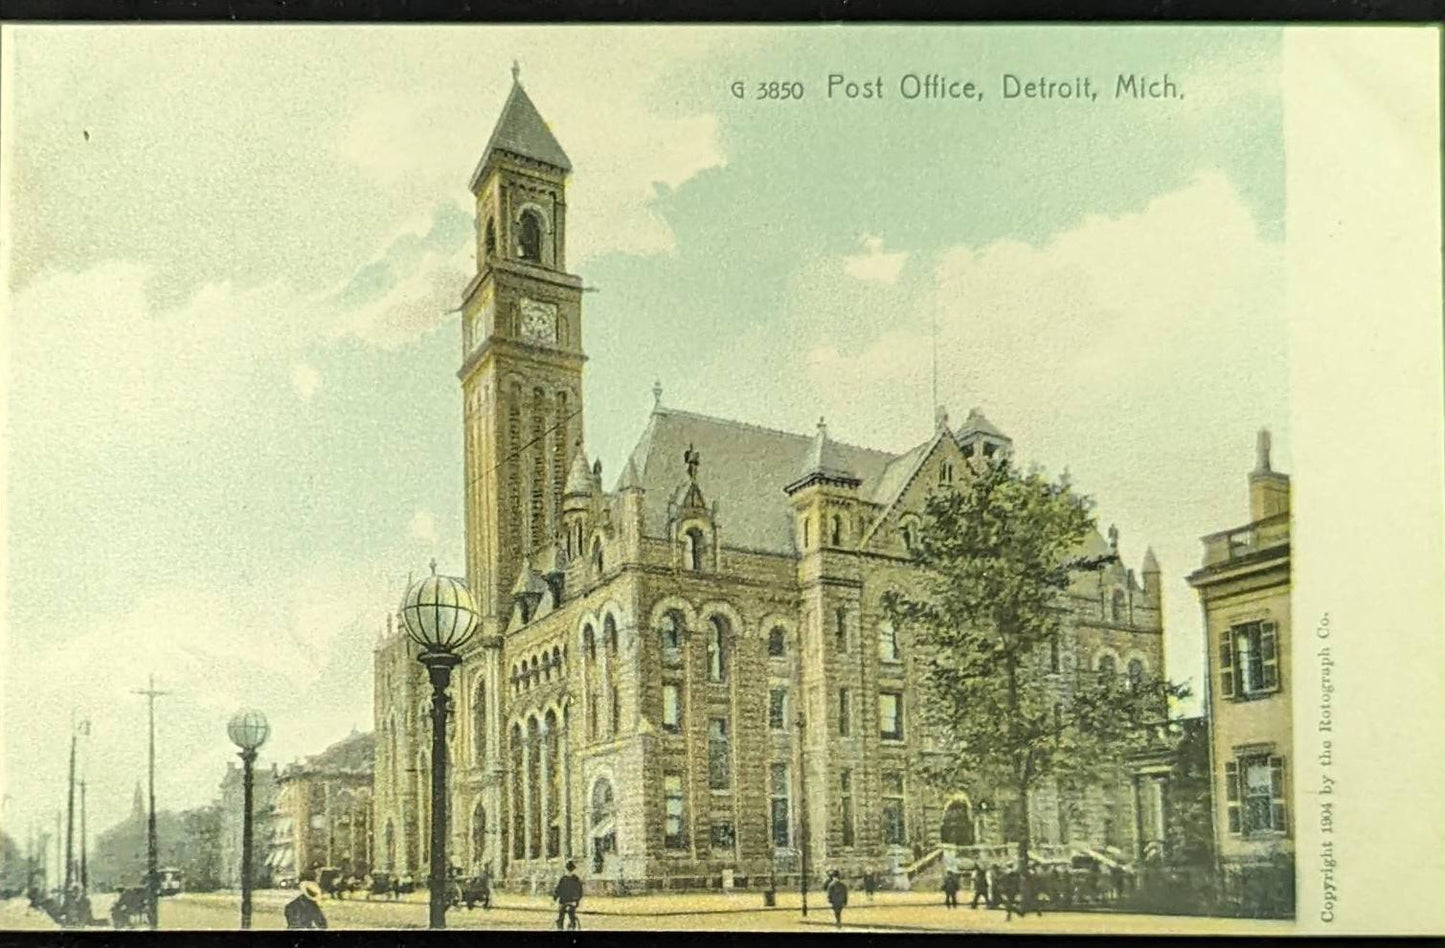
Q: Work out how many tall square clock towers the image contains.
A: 1